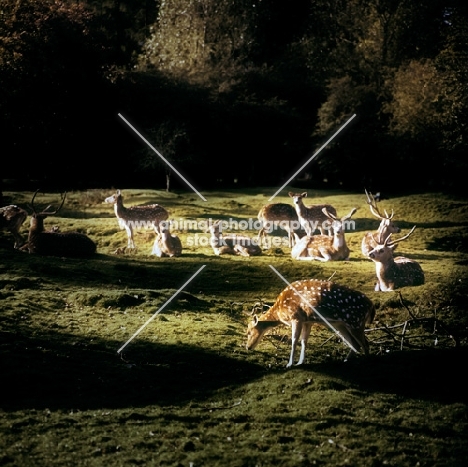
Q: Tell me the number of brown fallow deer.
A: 11